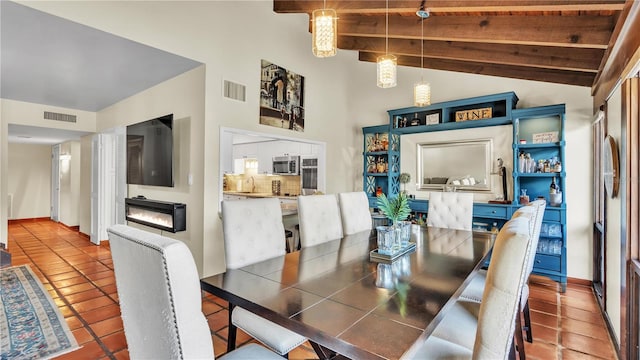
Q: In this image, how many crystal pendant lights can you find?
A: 3